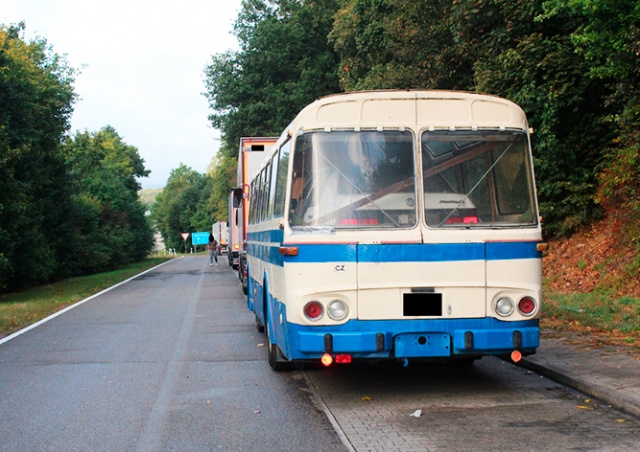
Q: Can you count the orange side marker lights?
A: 2